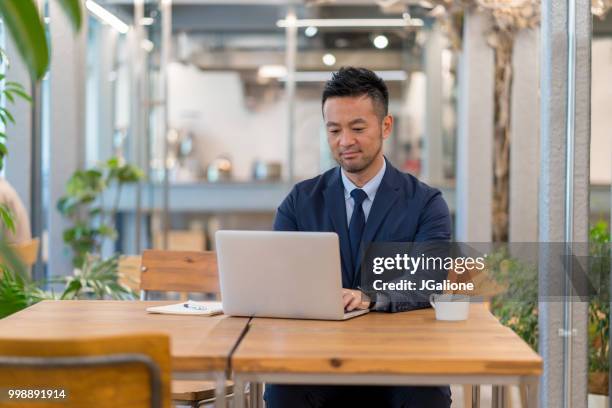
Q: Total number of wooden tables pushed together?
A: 2